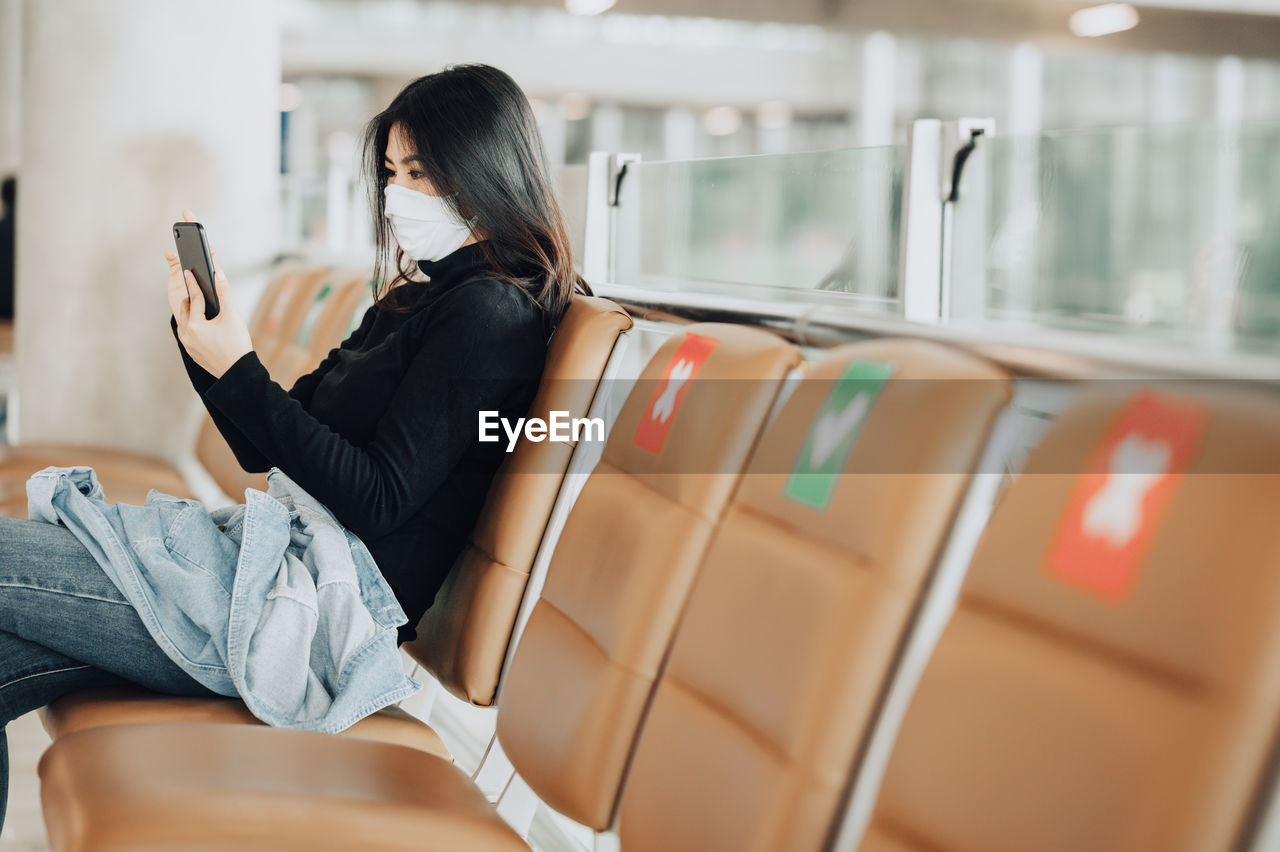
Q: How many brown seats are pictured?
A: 7